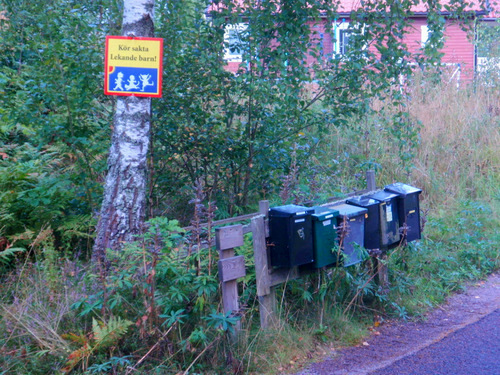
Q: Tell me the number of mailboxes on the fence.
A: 6